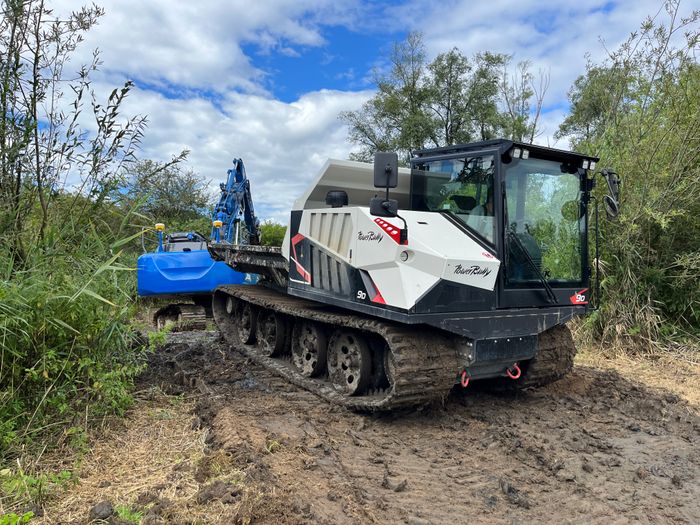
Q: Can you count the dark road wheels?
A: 4